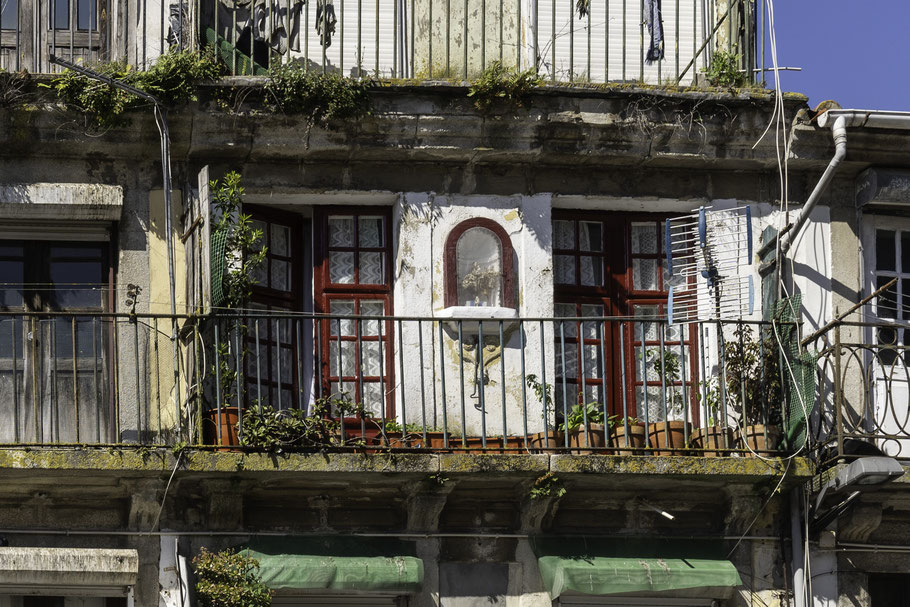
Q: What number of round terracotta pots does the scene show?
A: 7